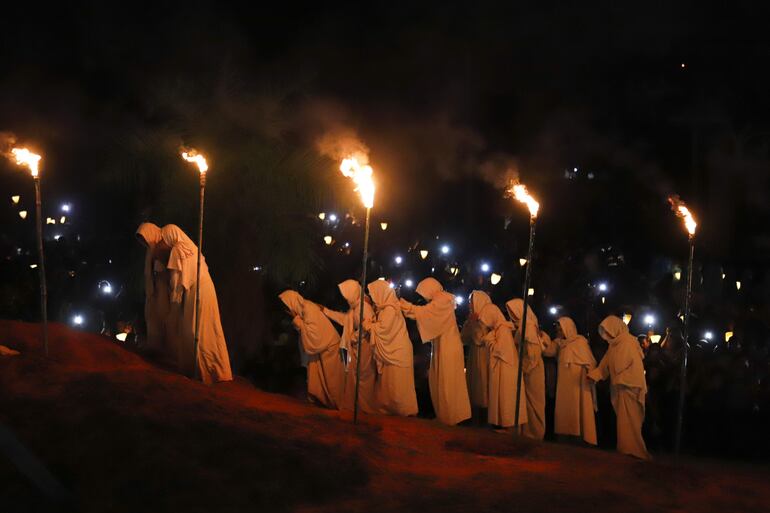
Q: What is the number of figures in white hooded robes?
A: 11